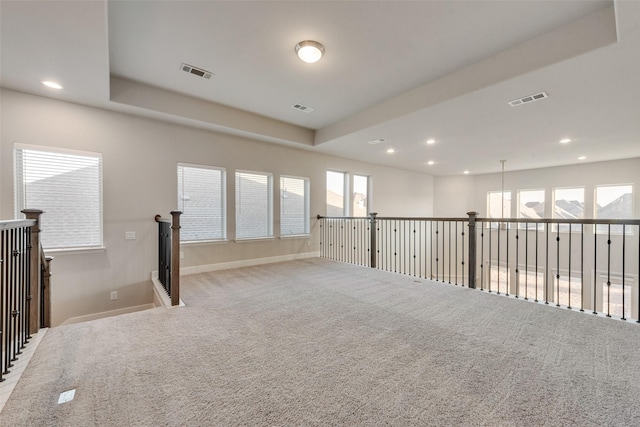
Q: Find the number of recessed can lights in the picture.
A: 7